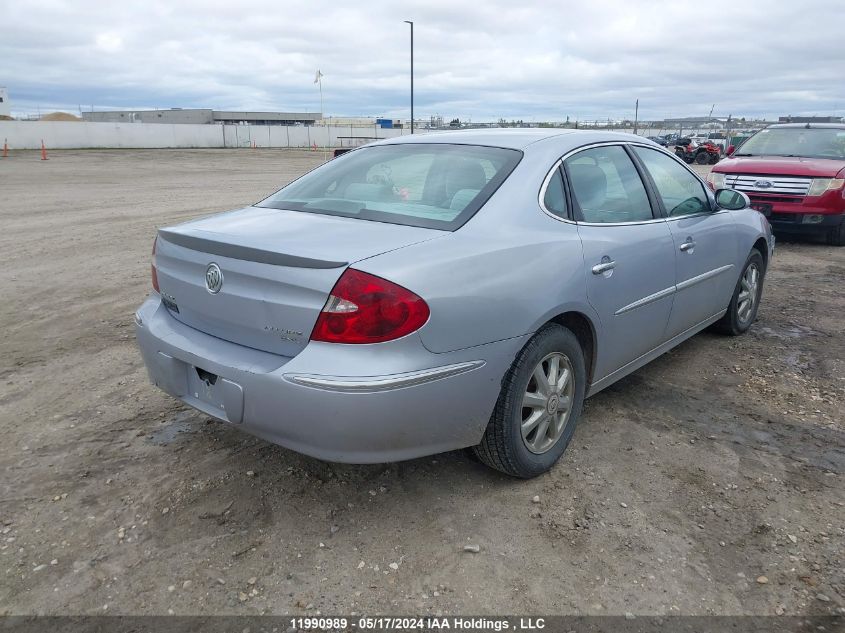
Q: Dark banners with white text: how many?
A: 1